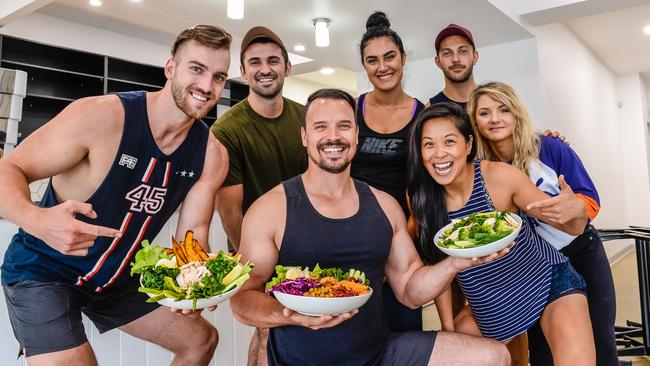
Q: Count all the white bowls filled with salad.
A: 3